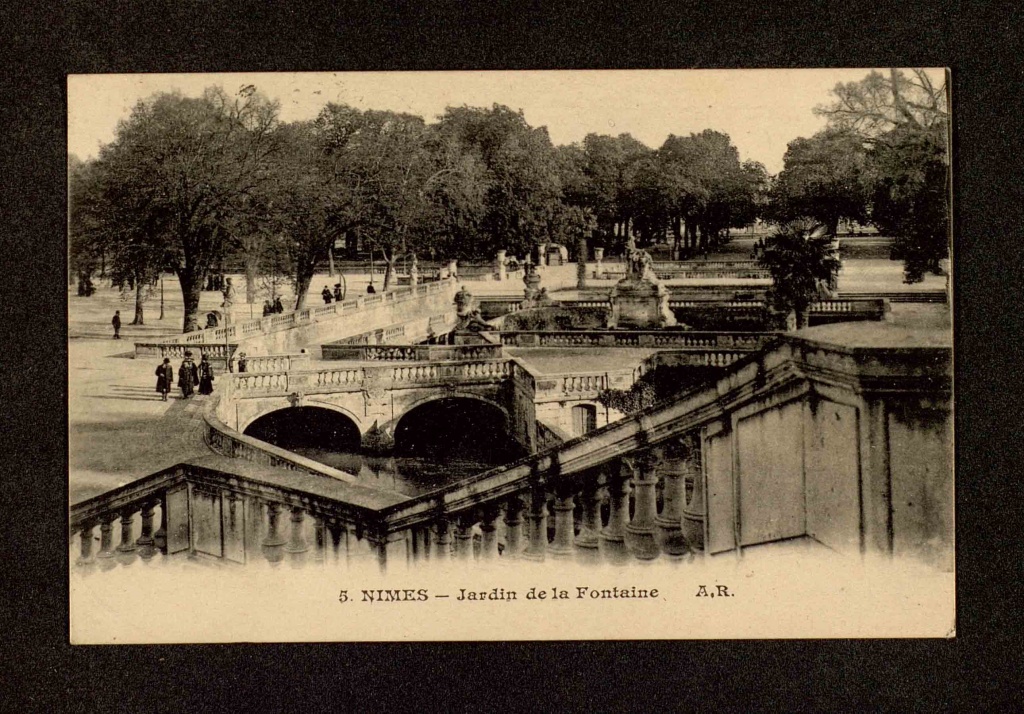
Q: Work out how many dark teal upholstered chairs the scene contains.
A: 0